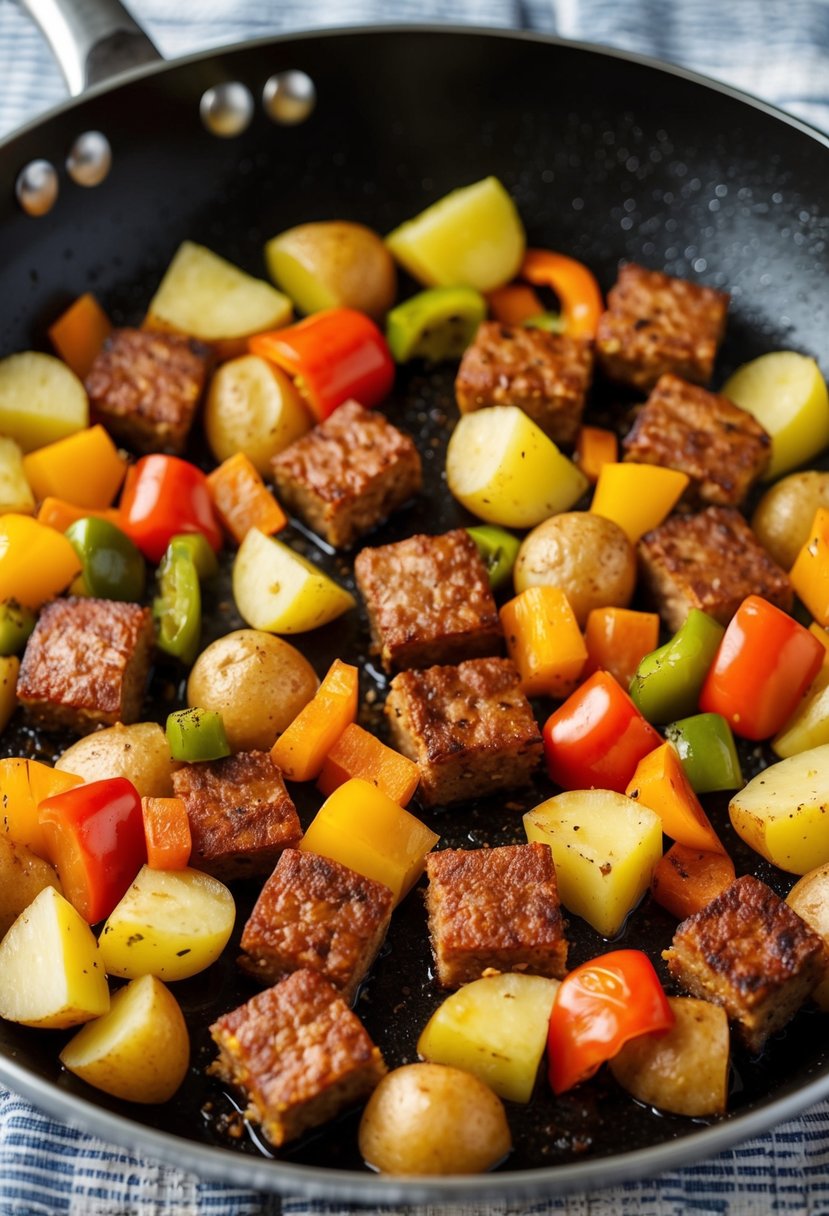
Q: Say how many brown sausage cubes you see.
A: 14